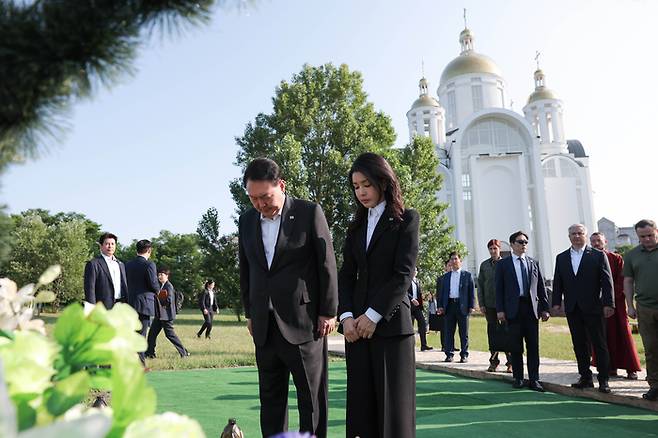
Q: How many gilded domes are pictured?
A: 3